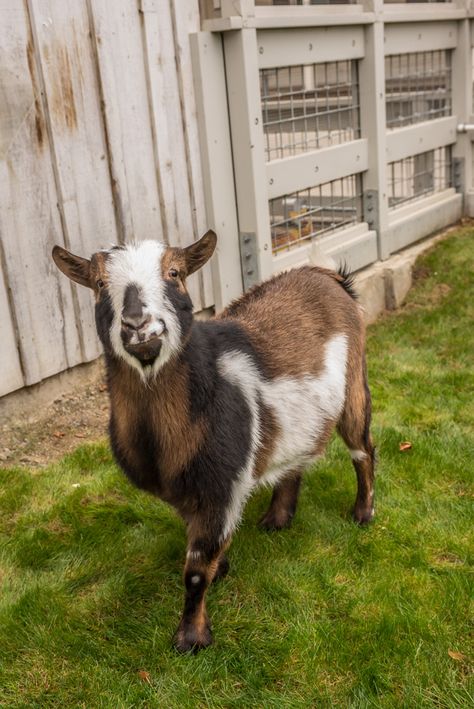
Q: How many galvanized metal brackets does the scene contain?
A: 3